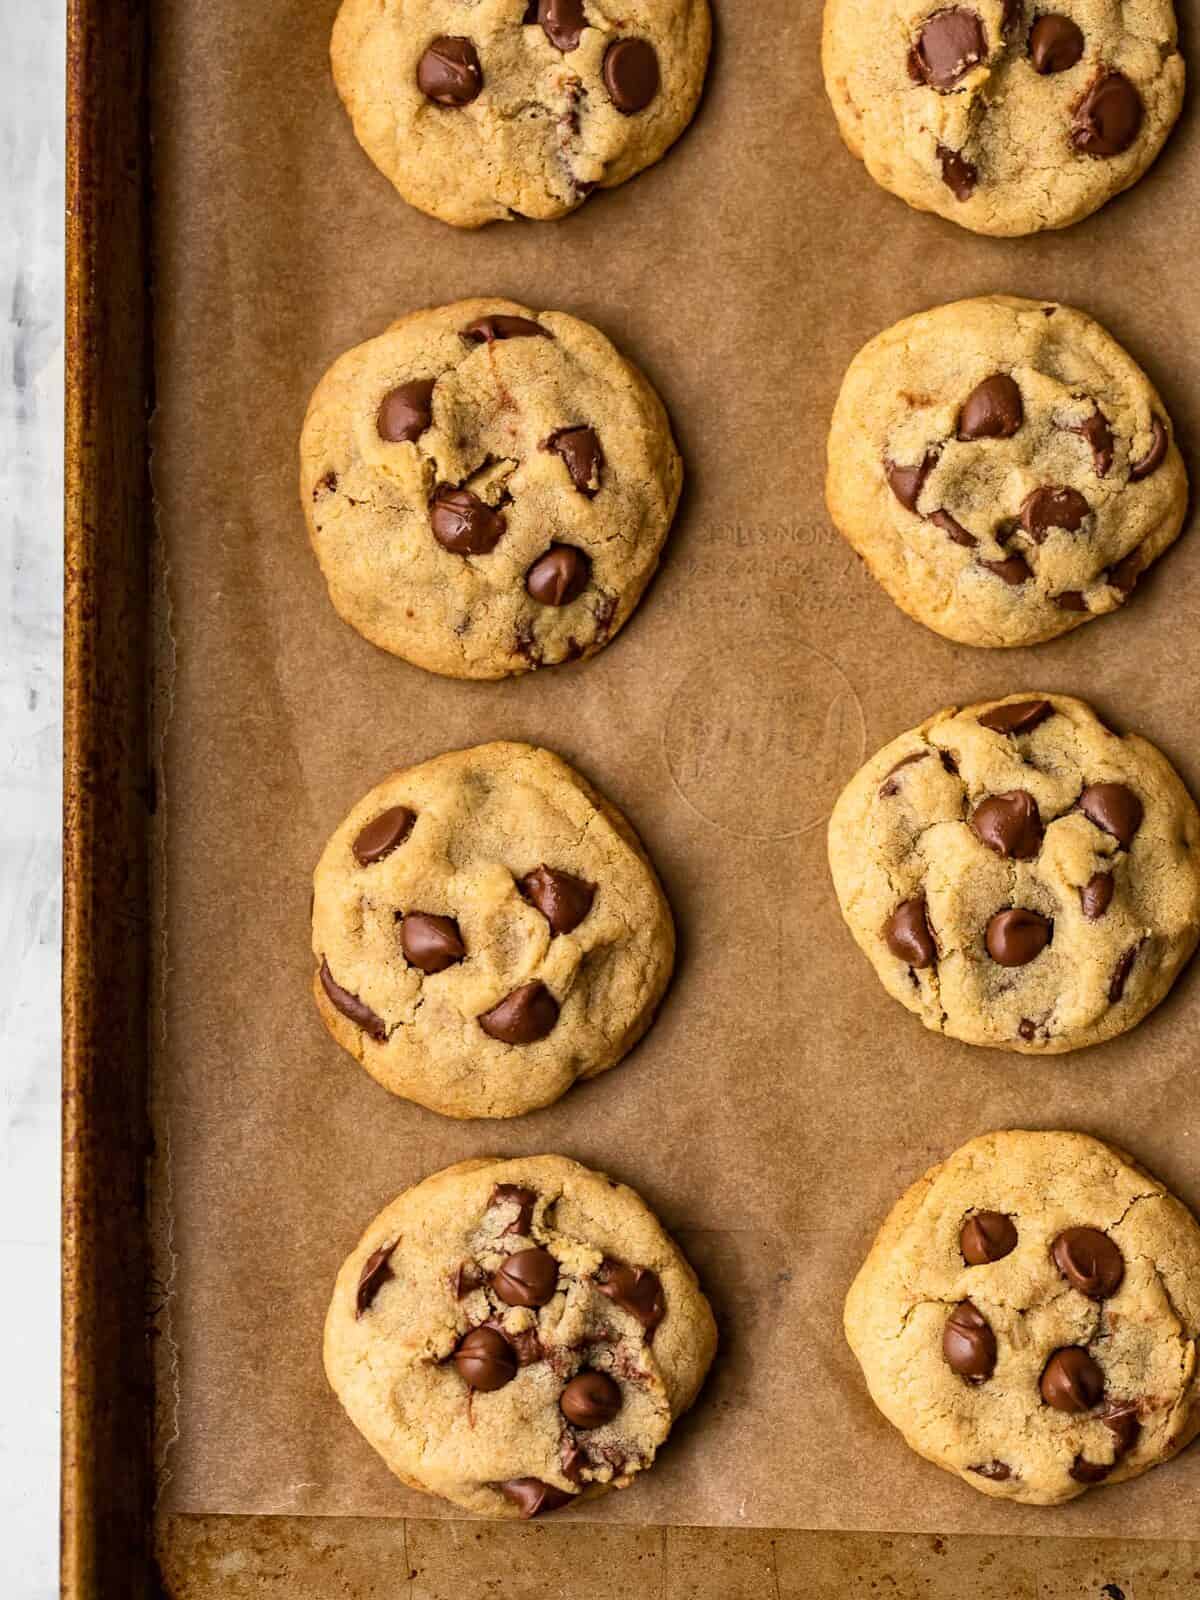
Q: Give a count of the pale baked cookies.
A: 8